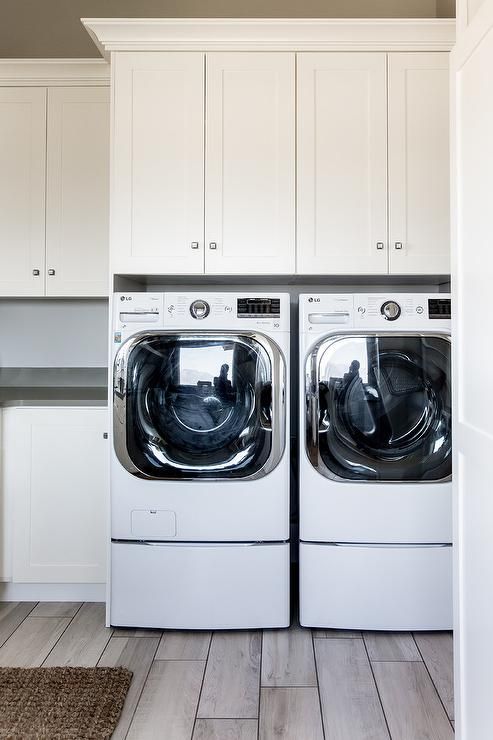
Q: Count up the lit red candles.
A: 0